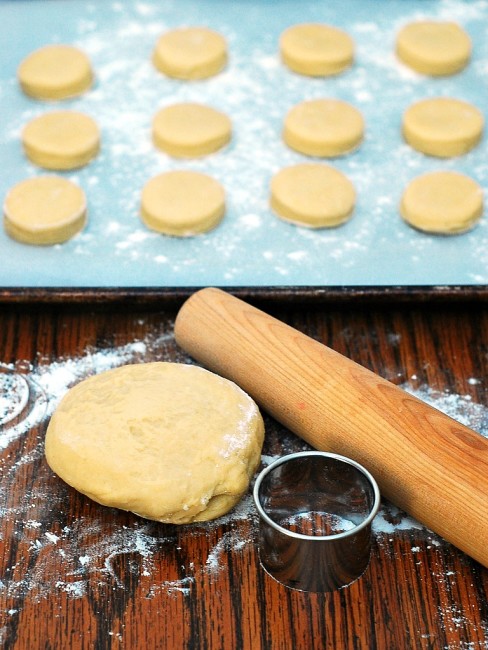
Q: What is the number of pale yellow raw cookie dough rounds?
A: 12